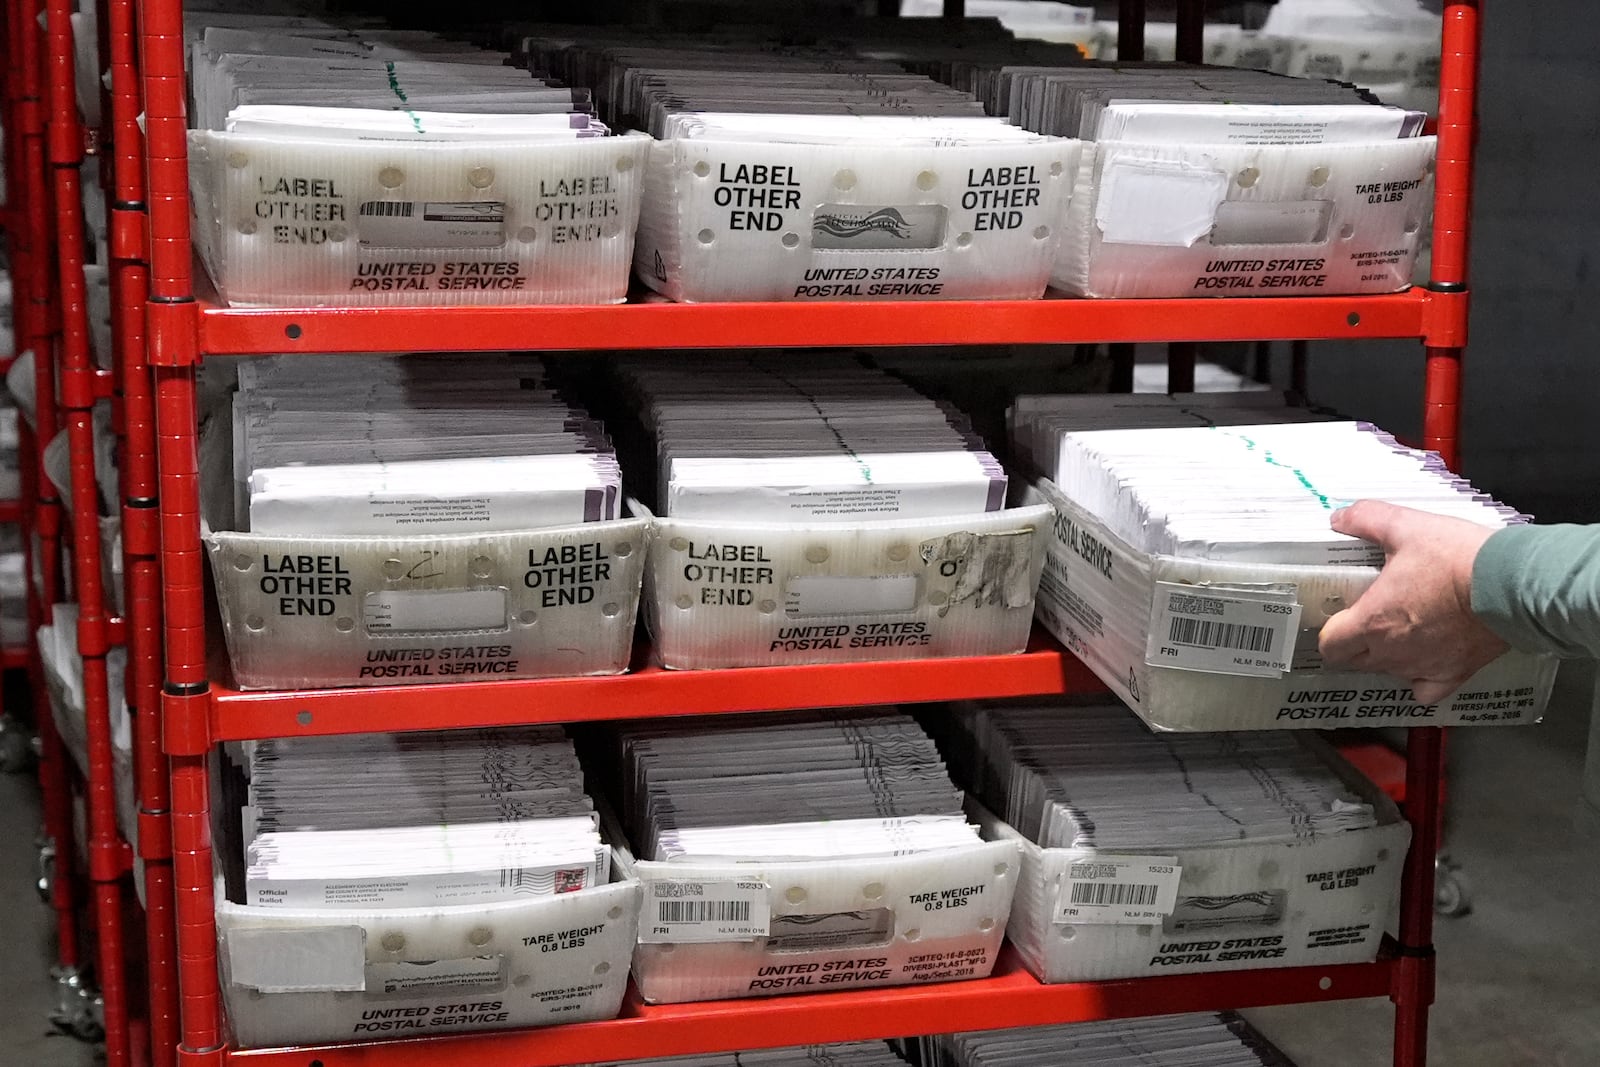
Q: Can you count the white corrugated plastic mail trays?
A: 9